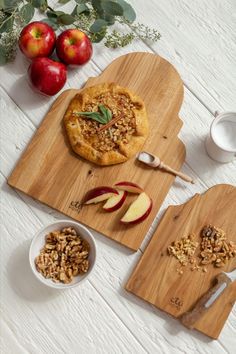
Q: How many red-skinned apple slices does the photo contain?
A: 4